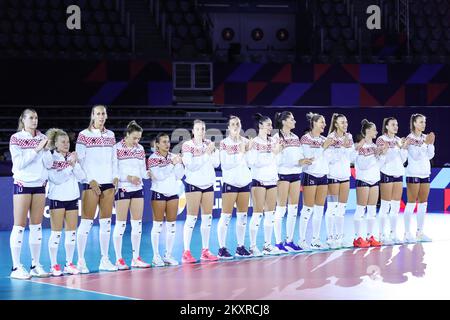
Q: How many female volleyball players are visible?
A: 14